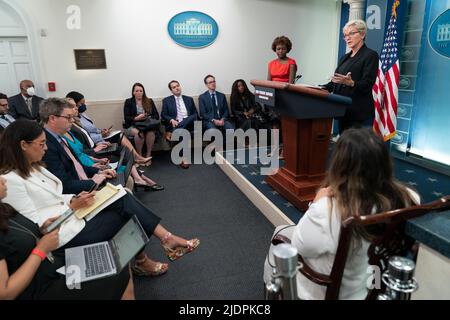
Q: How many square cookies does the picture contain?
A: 0